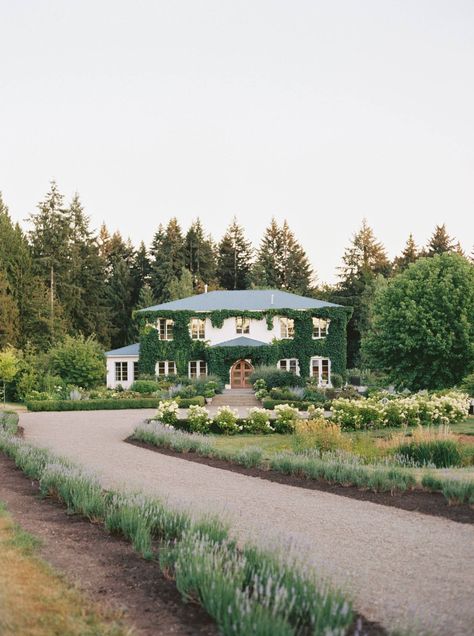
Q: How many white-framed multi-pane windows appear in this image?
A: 11